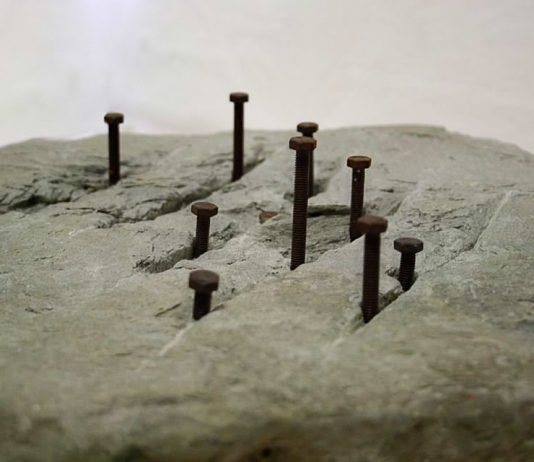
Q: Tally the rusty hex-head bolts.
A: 9